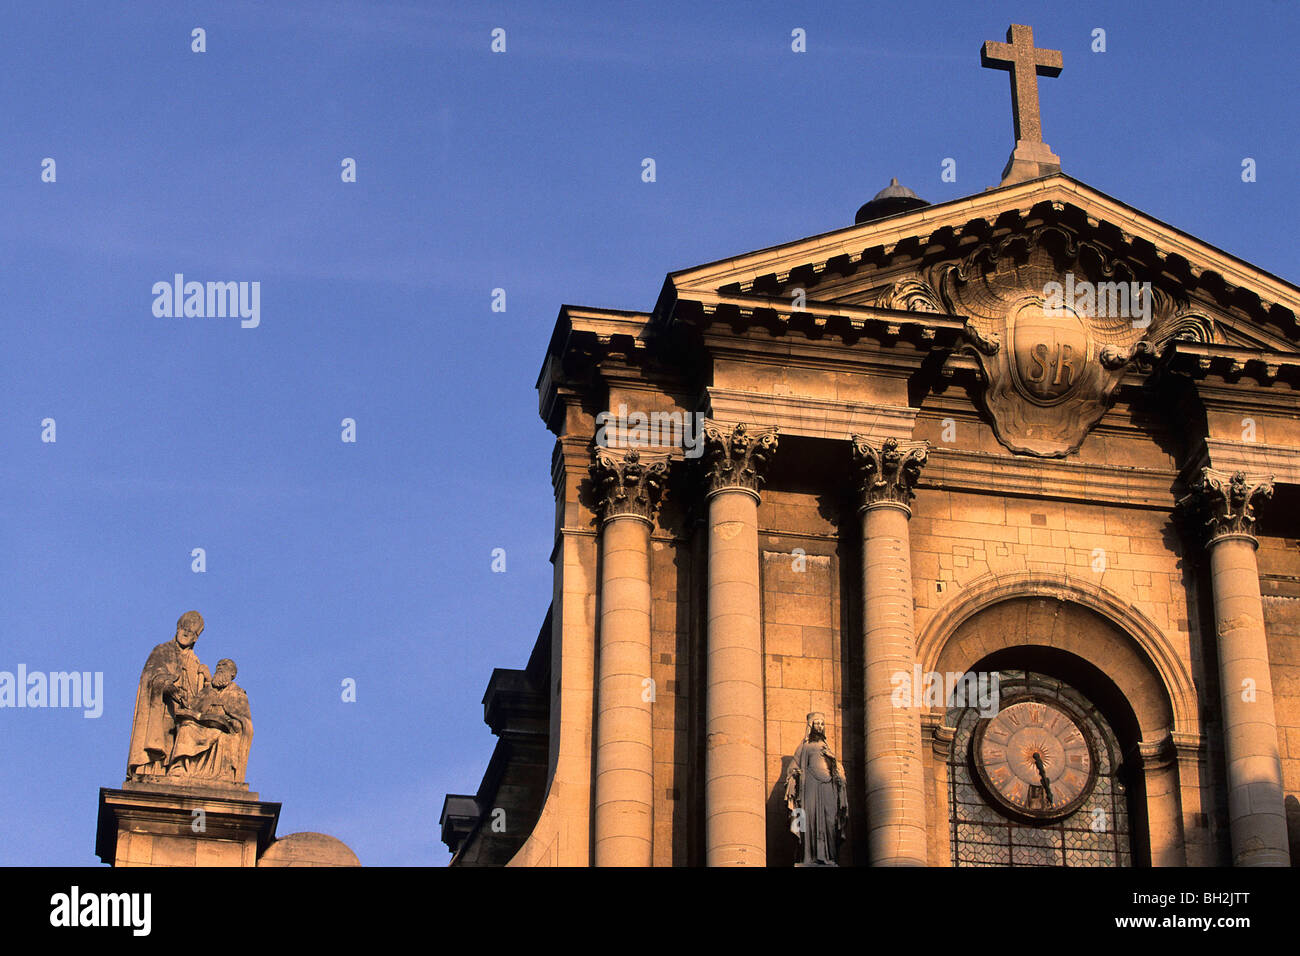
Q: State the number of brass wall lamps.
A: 0